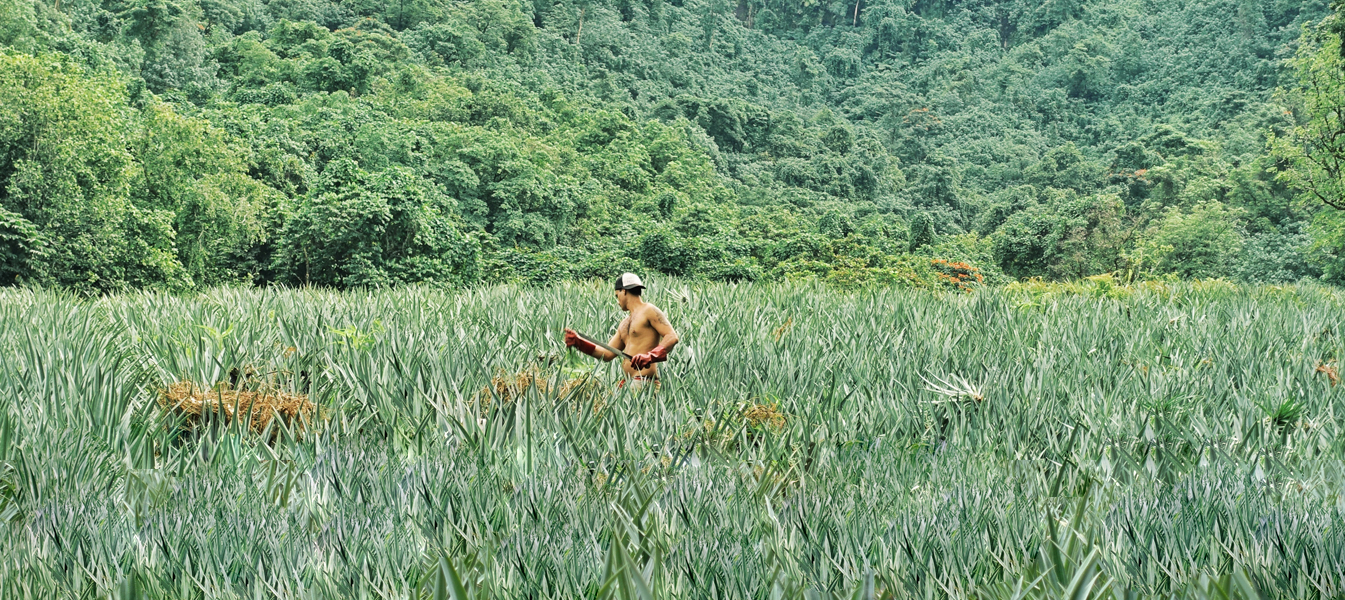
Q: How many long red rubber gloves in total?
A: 2